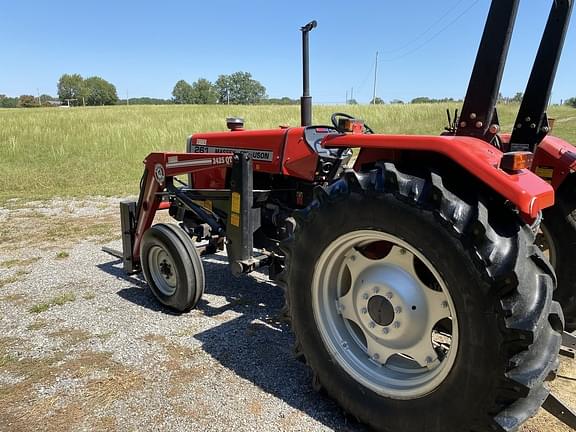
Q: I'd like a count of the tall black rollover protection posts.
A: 2